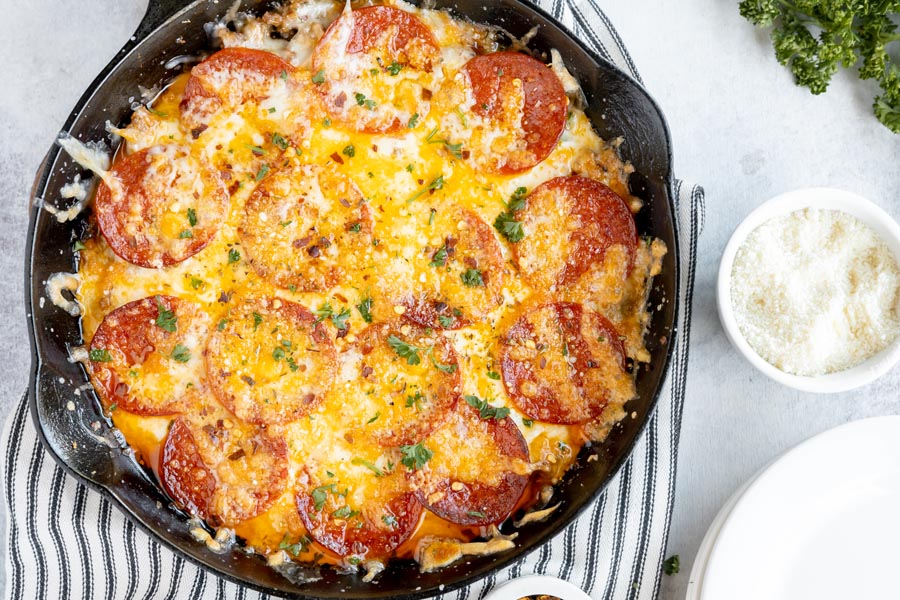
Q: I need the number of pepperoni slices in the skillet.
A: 14